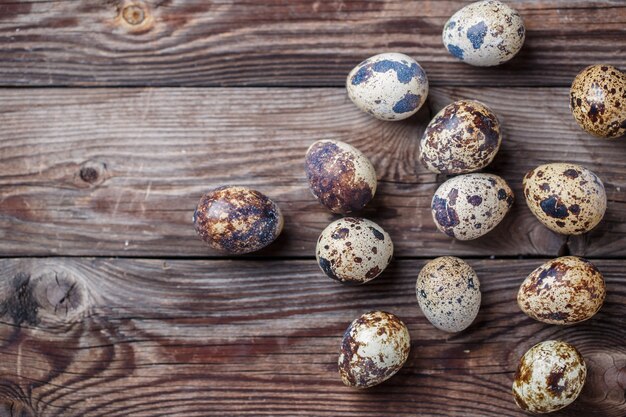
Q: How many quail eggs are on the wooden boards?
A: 13